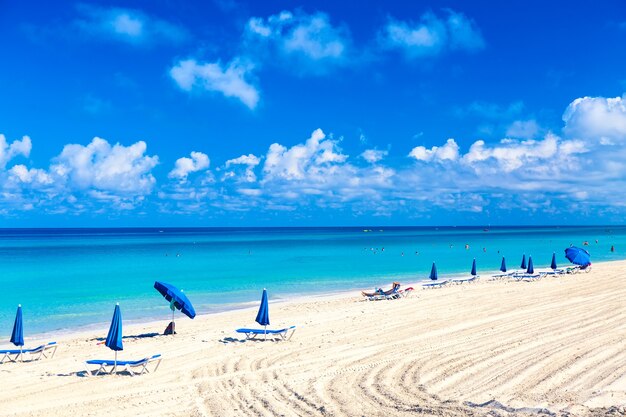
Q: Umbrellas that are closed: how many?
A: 9